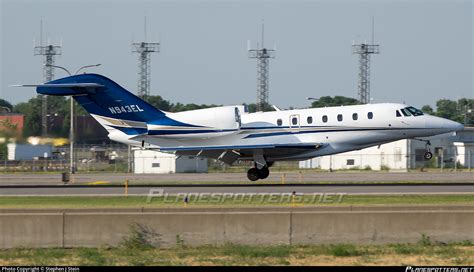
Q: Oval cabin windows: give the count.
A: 7